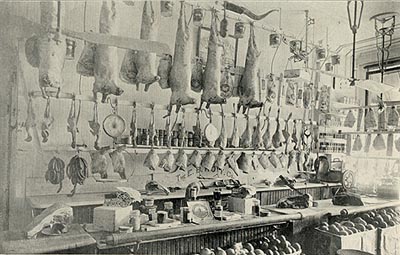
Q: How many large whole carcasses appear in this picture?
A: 6